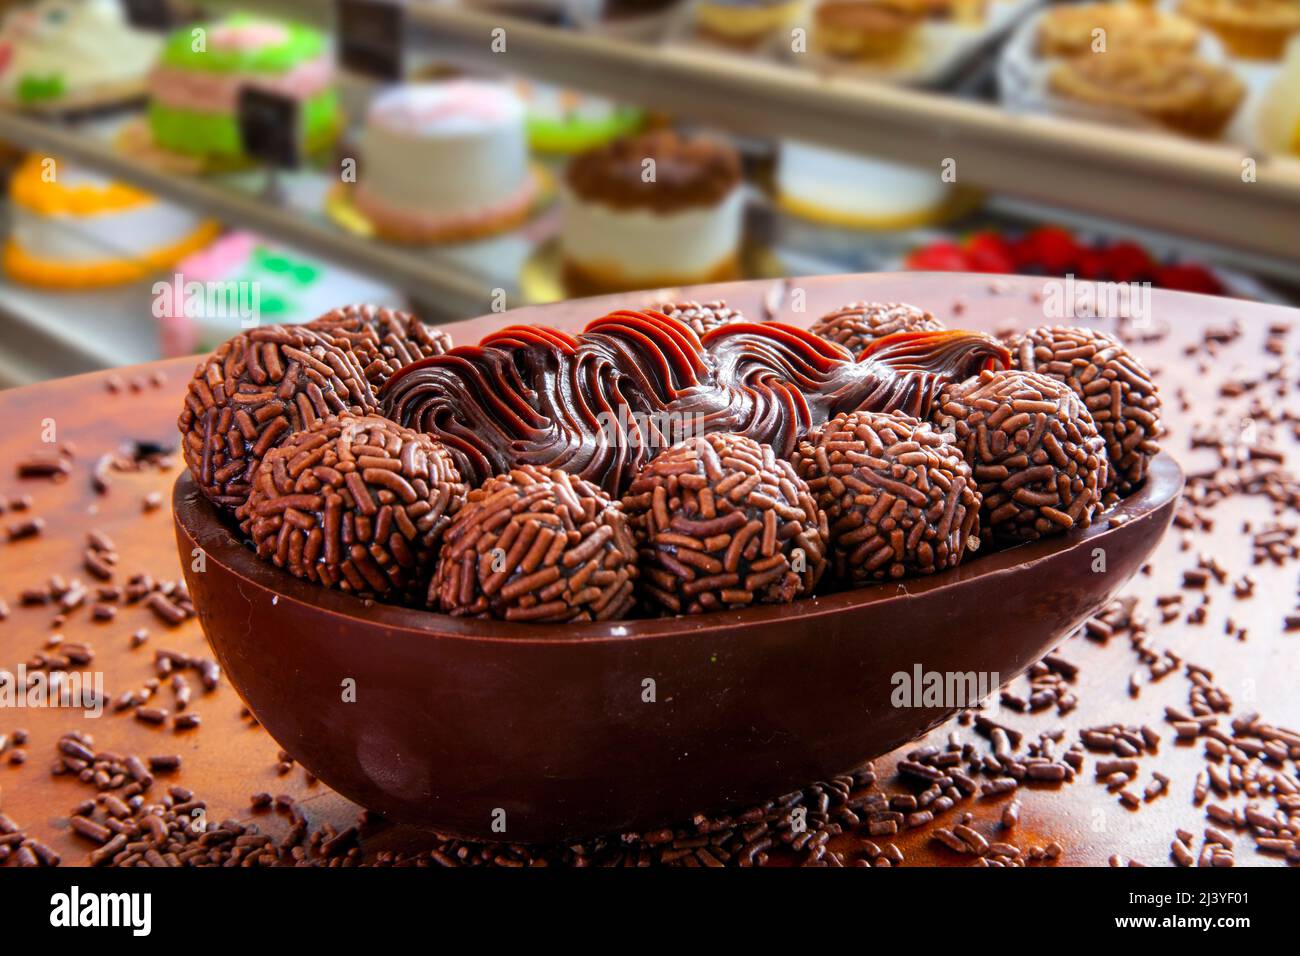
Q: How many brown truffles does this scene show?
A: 10